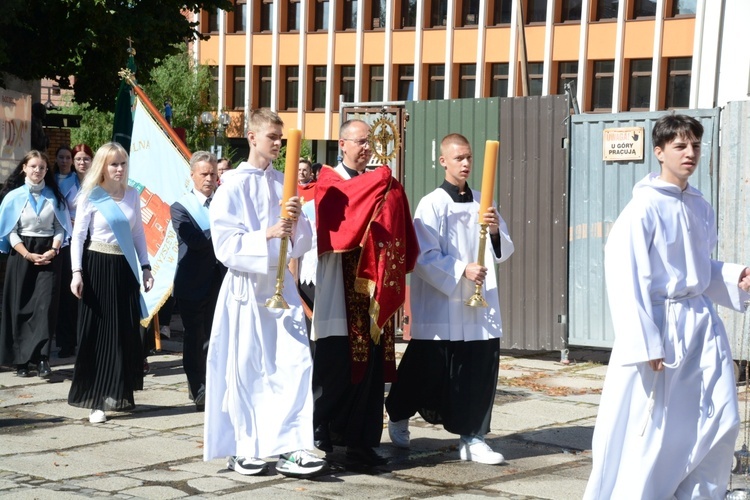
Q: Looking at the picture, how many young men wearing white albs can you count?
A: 2